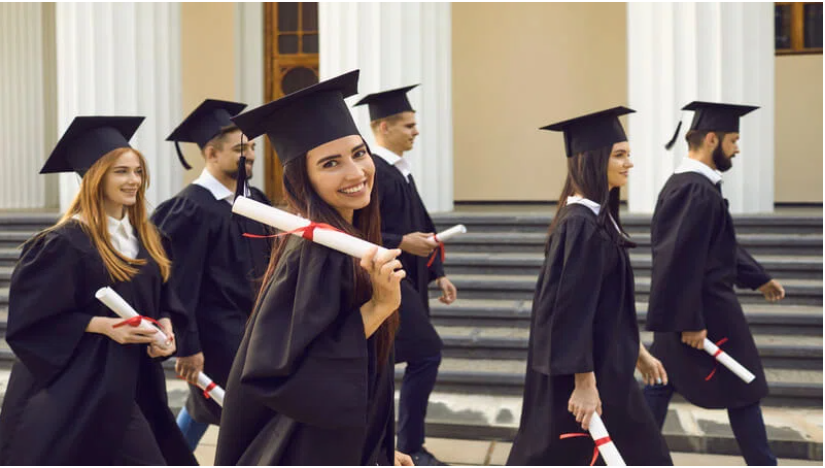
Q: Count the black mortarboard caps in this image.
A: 6